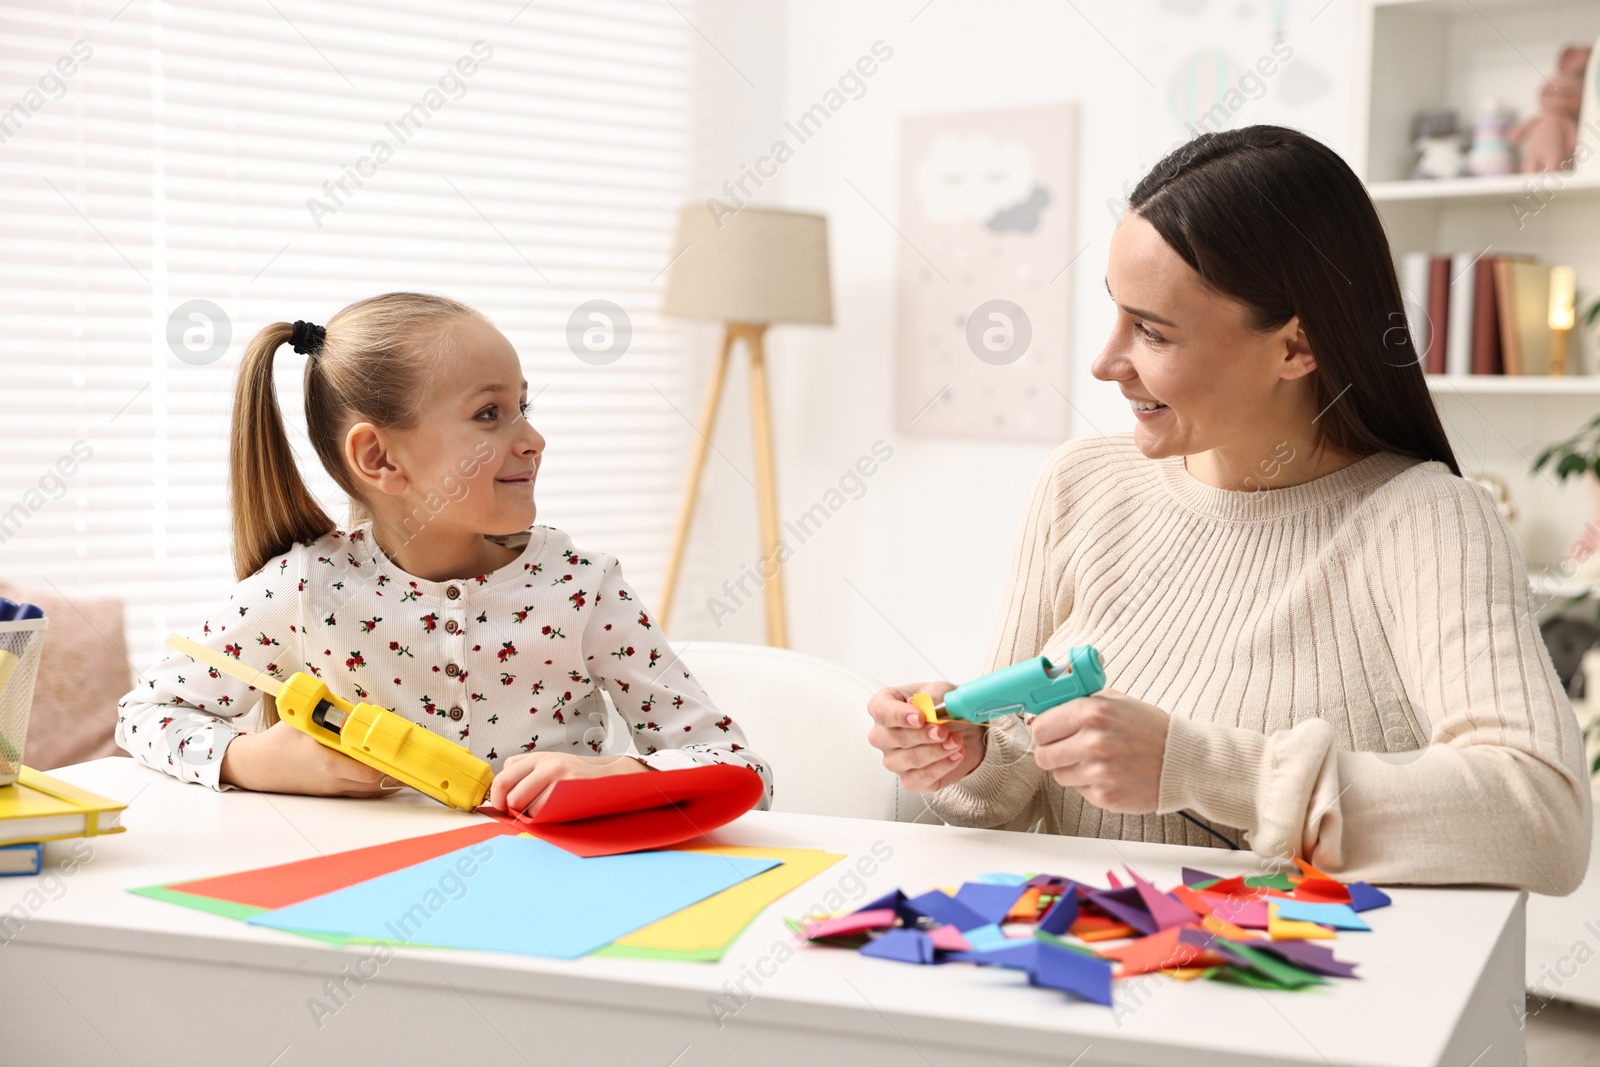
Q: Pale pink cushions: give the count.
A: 1